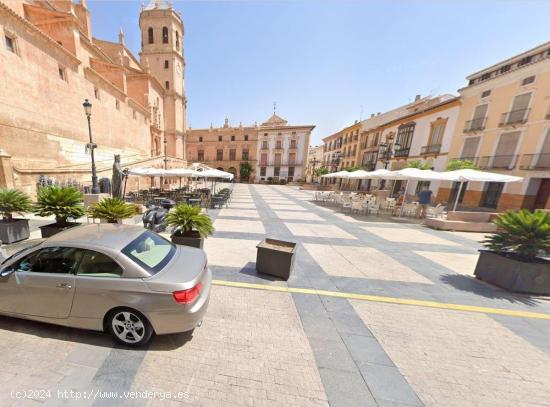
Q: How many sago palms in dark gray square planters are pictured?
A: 5